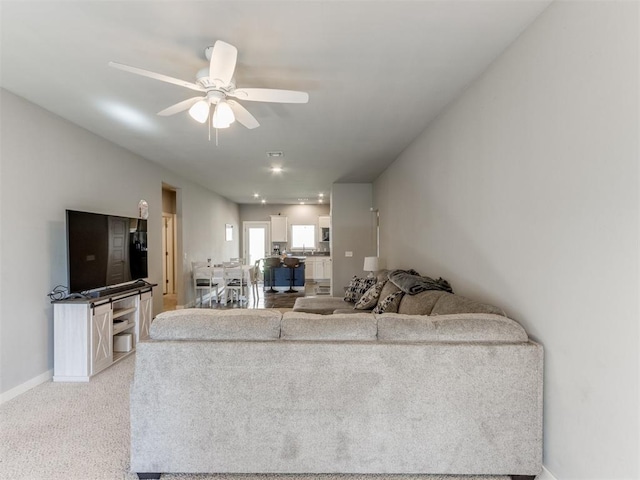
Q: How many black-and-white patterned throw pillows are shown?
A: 3